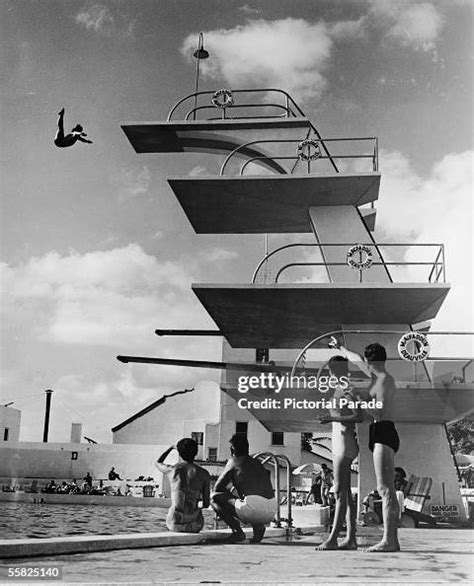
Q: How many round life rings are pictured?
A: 4